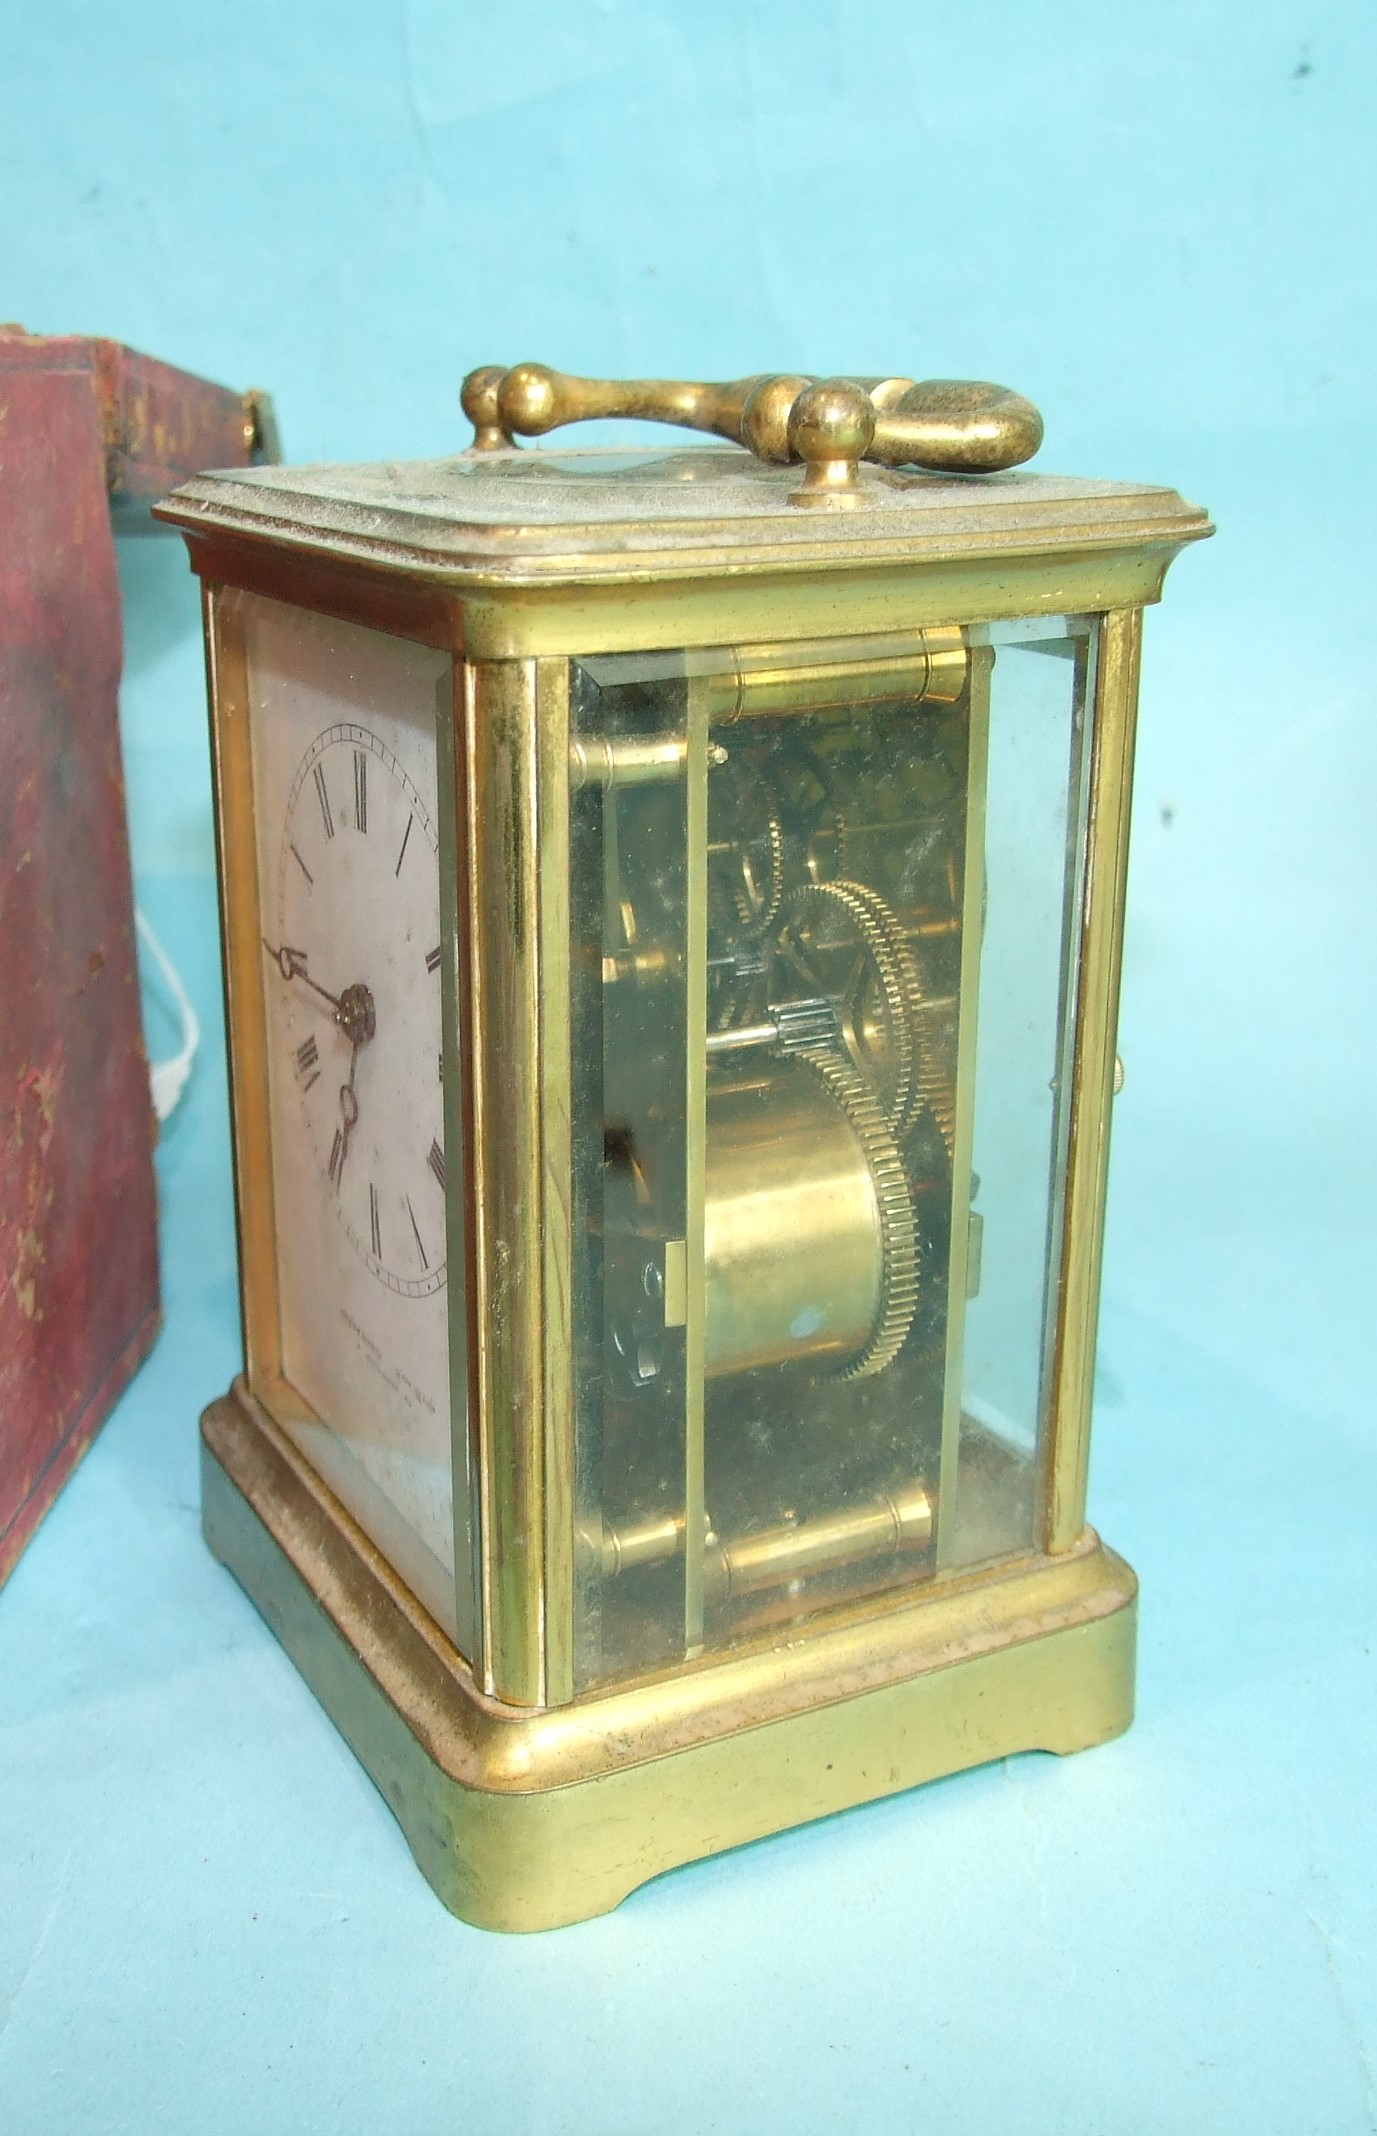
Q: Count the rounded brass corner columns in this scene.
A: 3